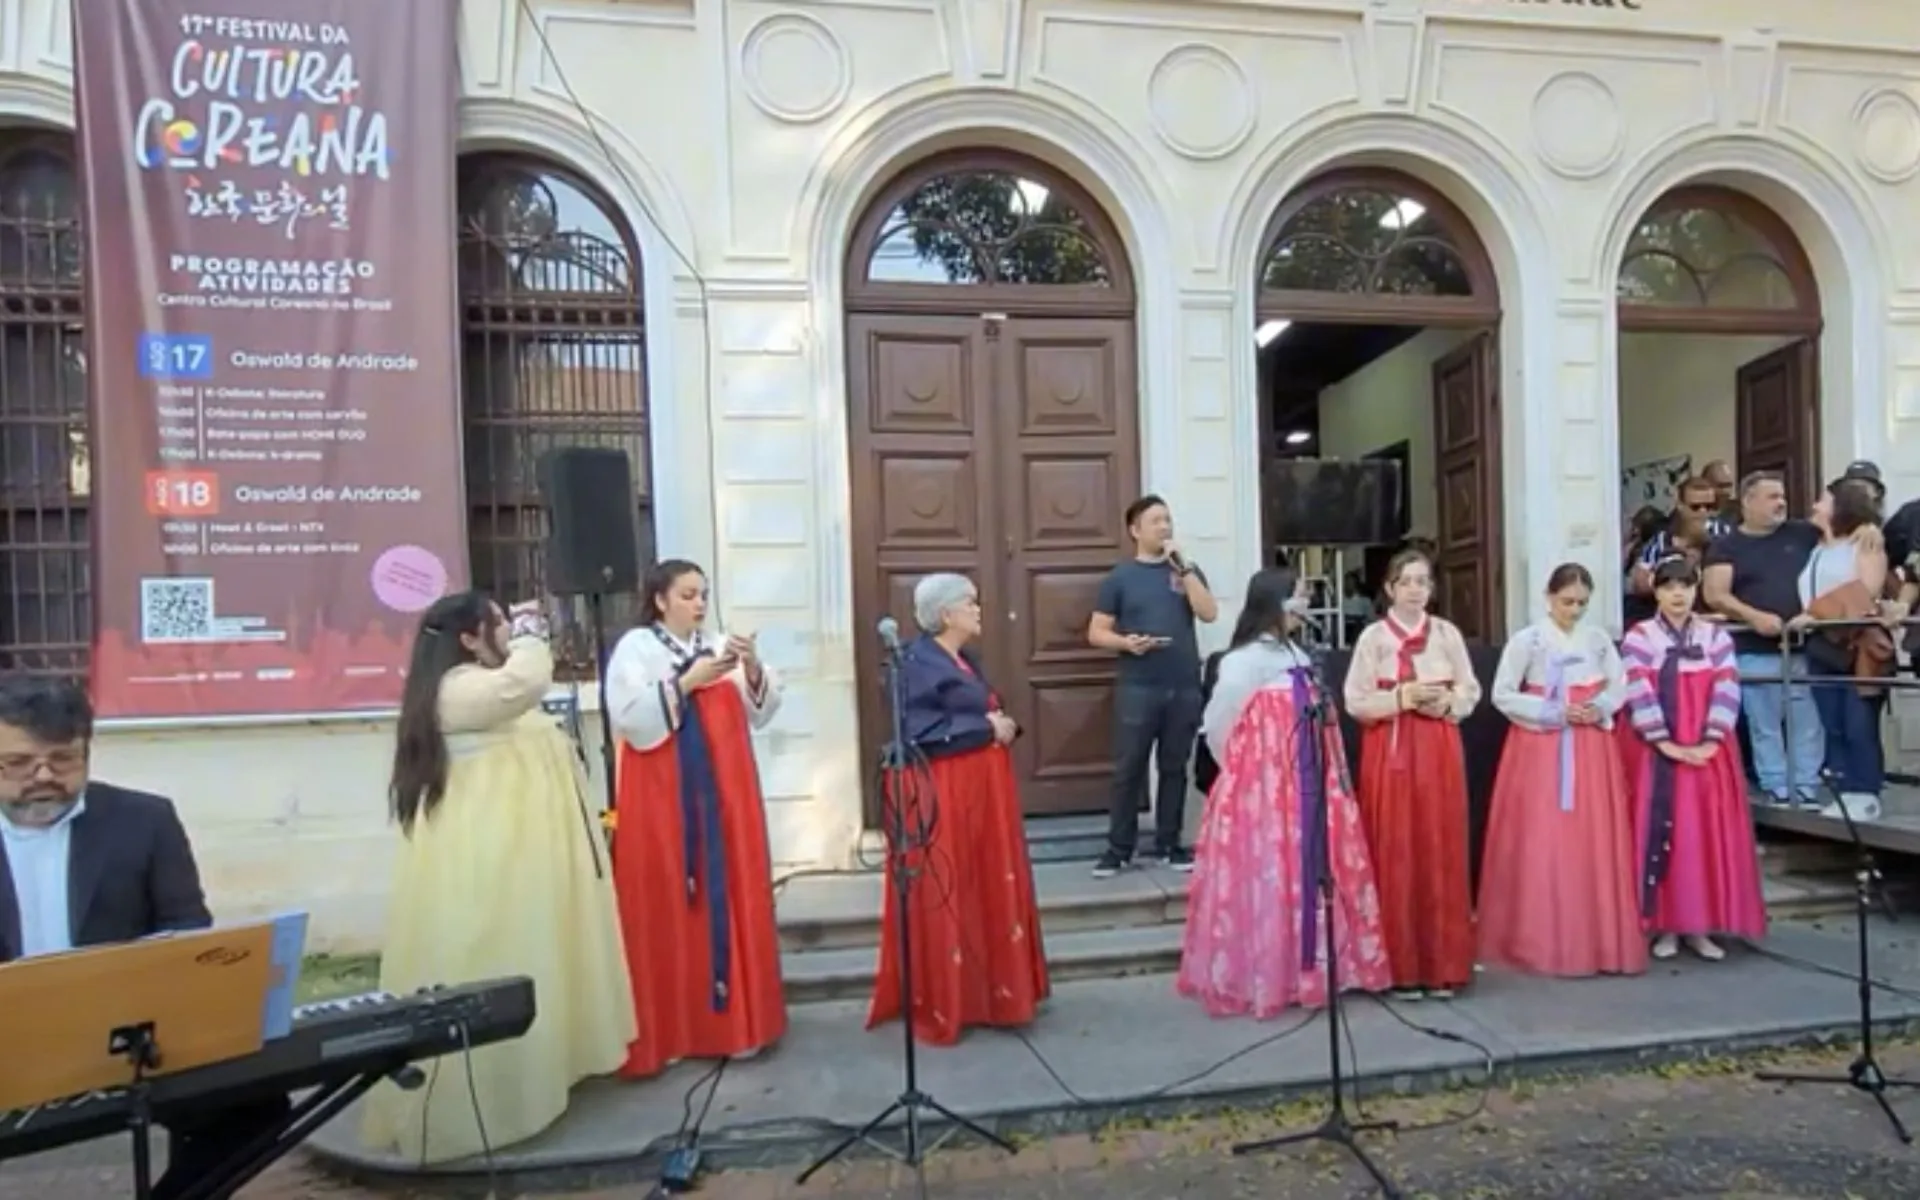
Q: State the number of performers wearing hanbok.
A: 7